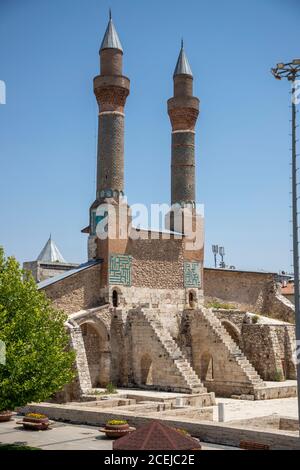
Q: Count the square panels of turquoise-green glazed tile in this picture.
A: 2